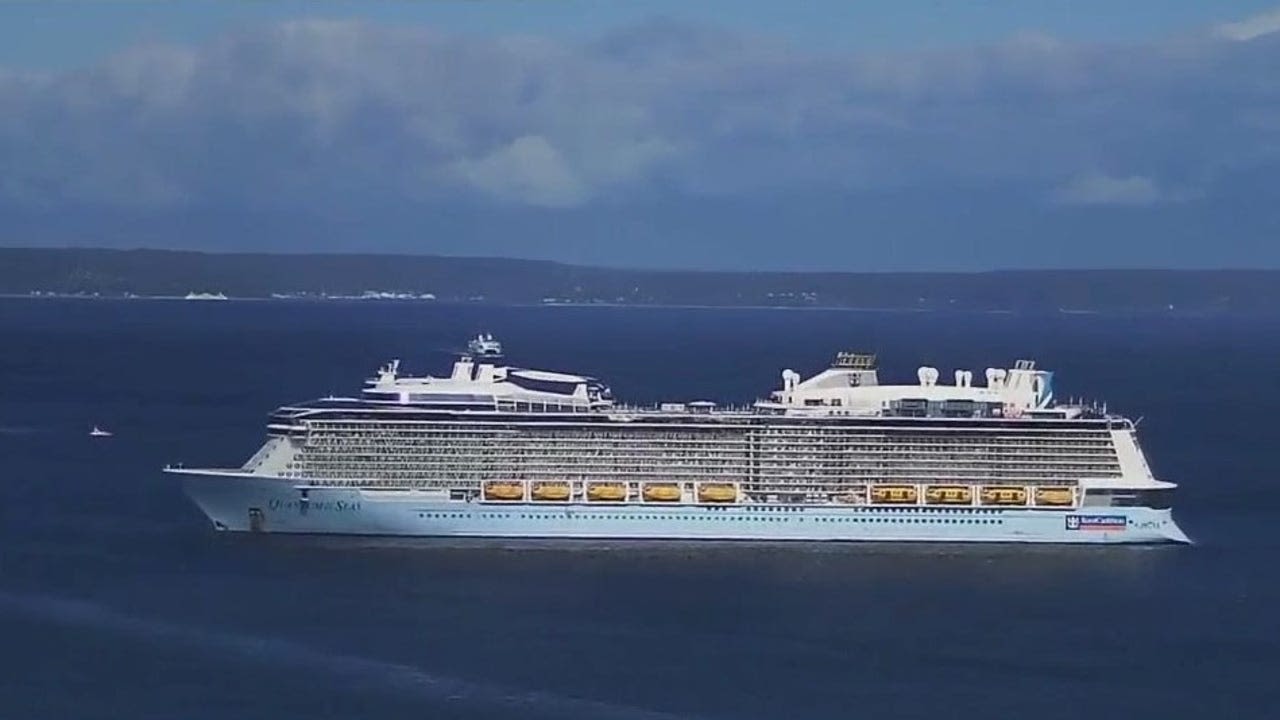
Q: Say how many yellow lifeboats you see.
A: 9